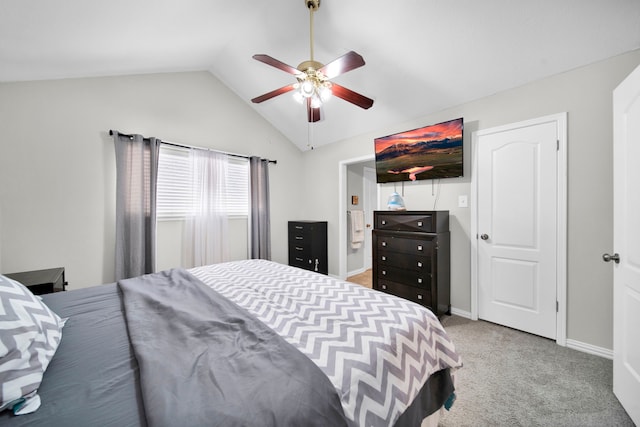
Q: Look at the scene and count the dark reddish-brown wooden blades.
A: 5